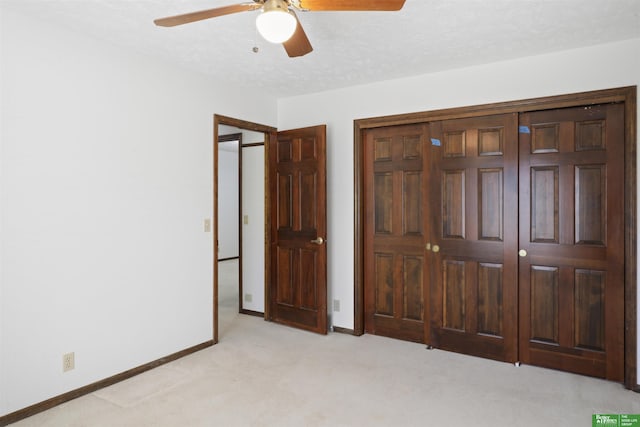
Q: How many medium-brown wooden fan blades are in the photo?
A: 3